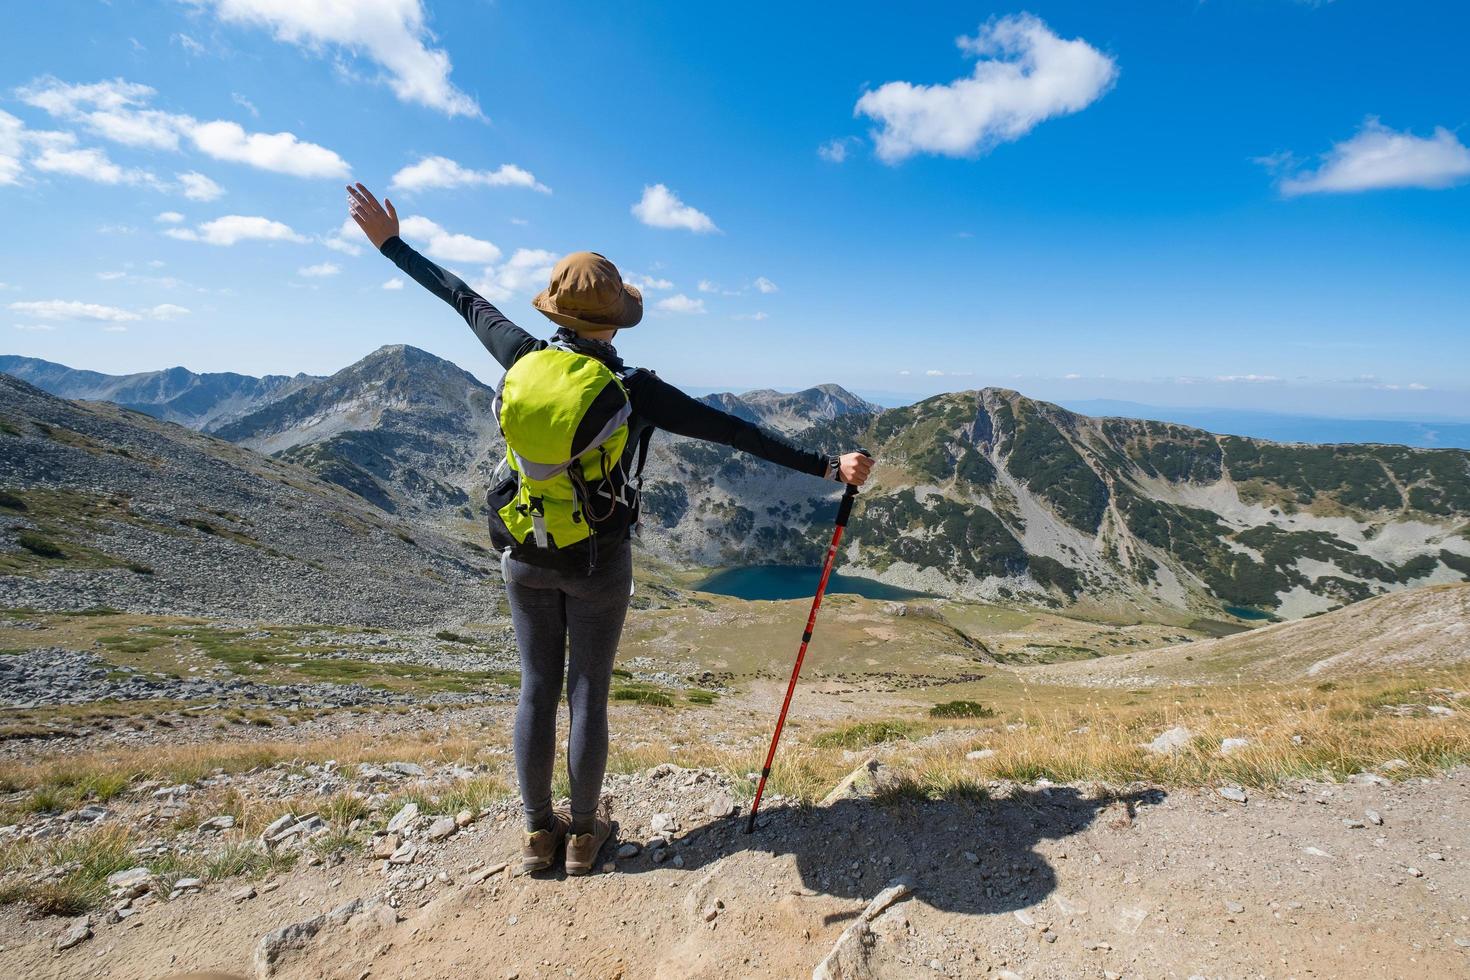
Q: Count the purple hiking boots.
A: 0